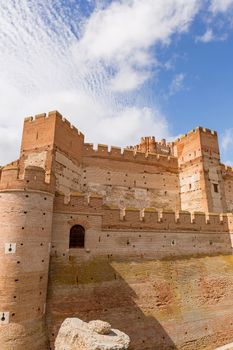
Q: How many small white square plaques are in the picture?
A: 2